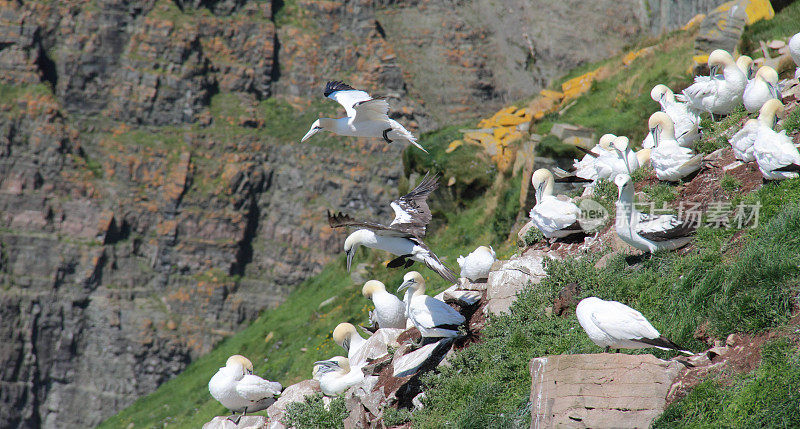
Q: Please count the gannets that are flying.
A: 2